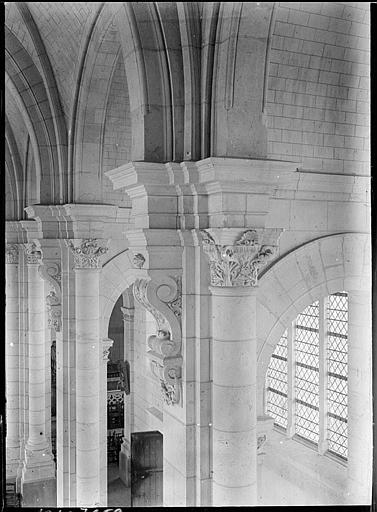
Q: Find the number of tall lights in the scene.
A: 3